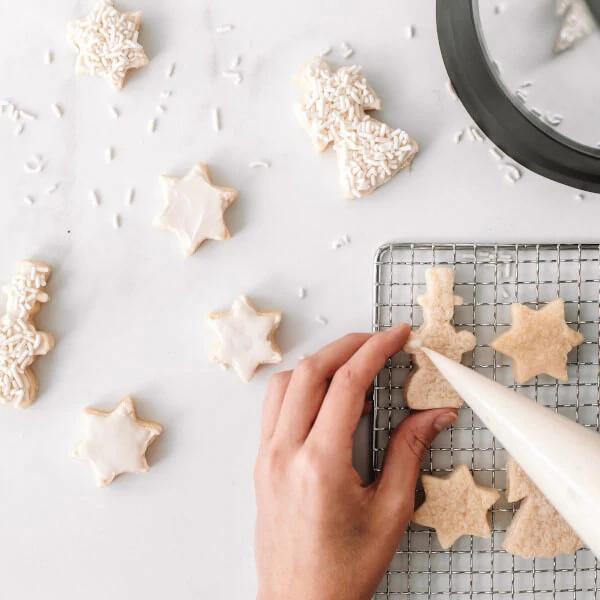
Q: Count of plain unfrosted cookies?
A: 4